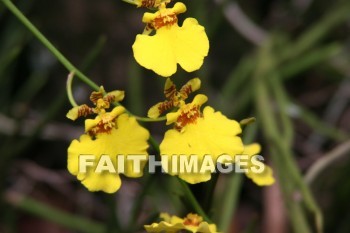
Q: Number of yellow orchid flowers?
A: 5